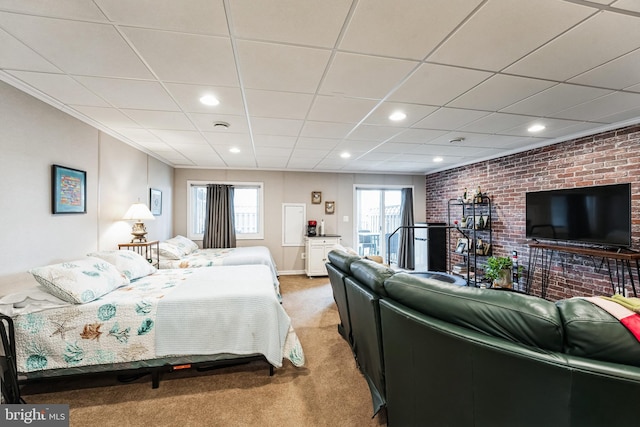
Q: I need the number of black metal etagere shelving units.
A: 1